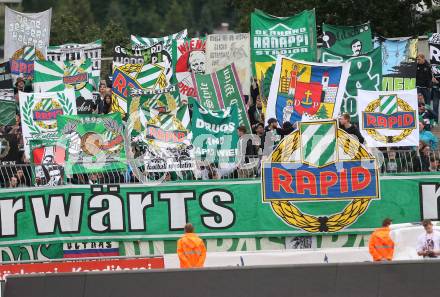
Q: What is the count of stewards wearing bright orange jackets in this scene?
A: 2